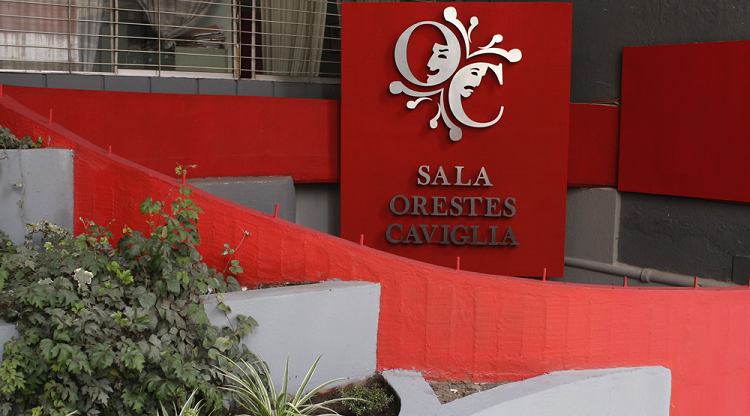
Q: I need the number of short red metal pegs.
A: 11